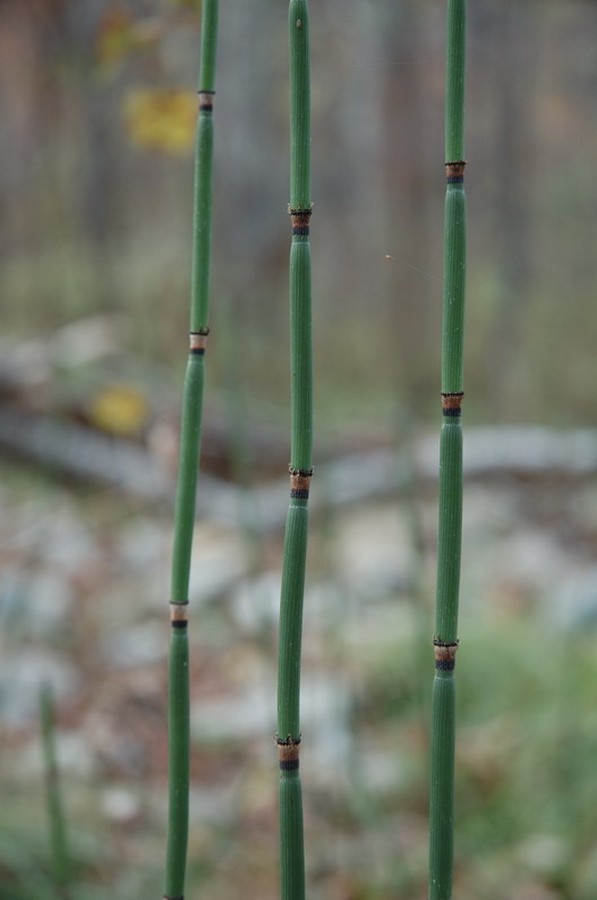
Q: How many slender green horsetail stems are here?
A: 3